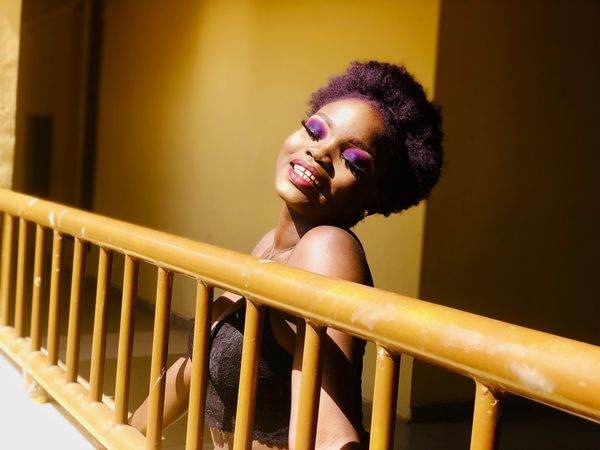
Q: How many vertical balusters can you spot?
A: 13